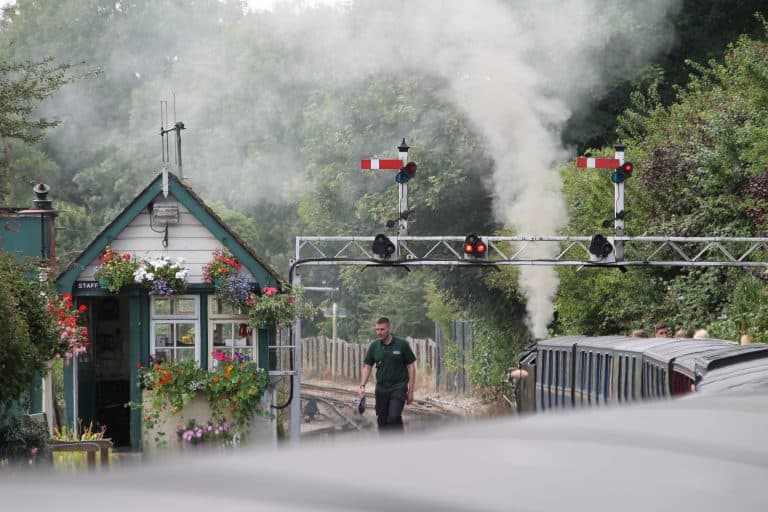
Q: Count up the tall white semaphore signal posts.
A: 2